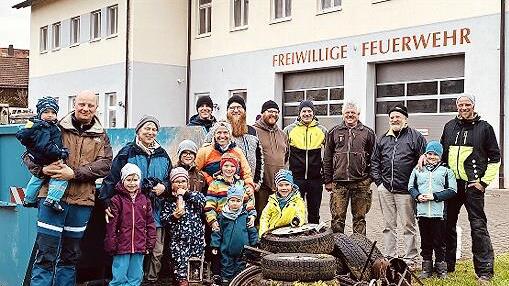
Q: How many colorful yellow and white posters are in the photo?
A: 0